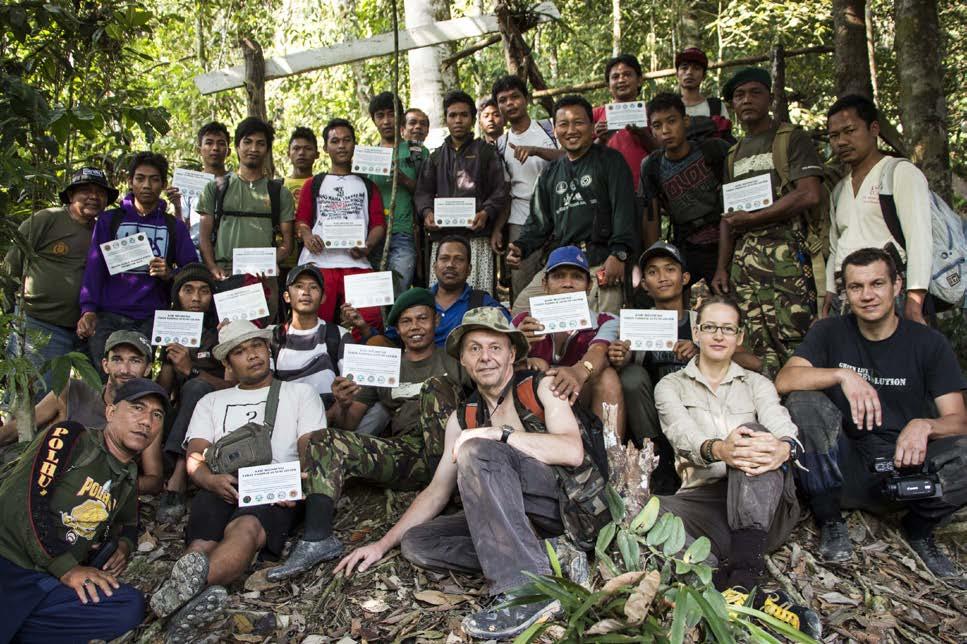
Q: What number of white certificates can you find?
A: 15